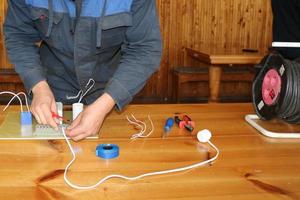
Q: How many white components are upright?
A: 2